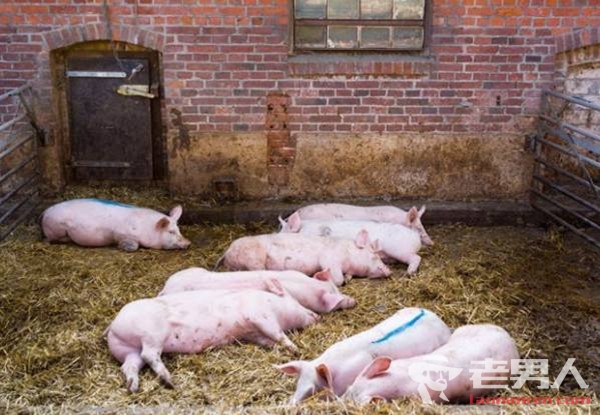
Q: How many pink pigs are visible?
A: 8